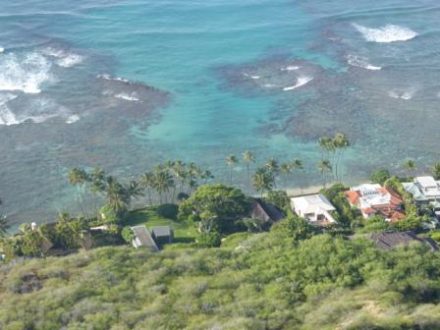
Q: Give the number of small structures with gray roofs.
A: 2